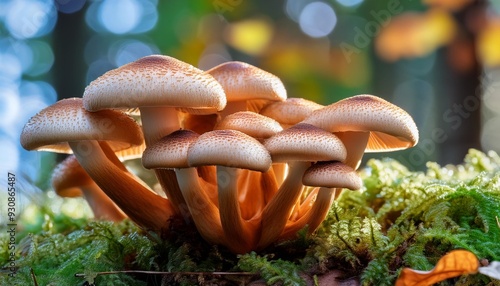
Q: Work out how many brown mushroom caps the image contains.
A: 11